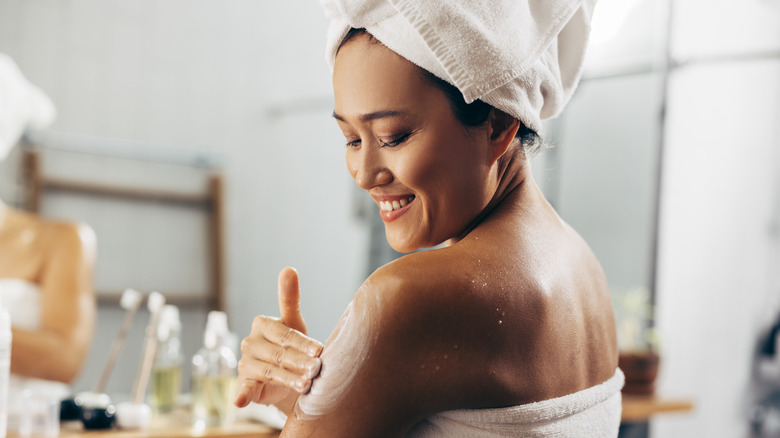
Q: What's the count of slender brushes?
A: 2